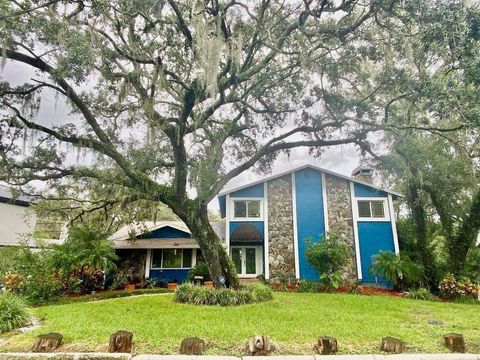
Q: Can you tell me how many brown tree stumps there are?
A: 7